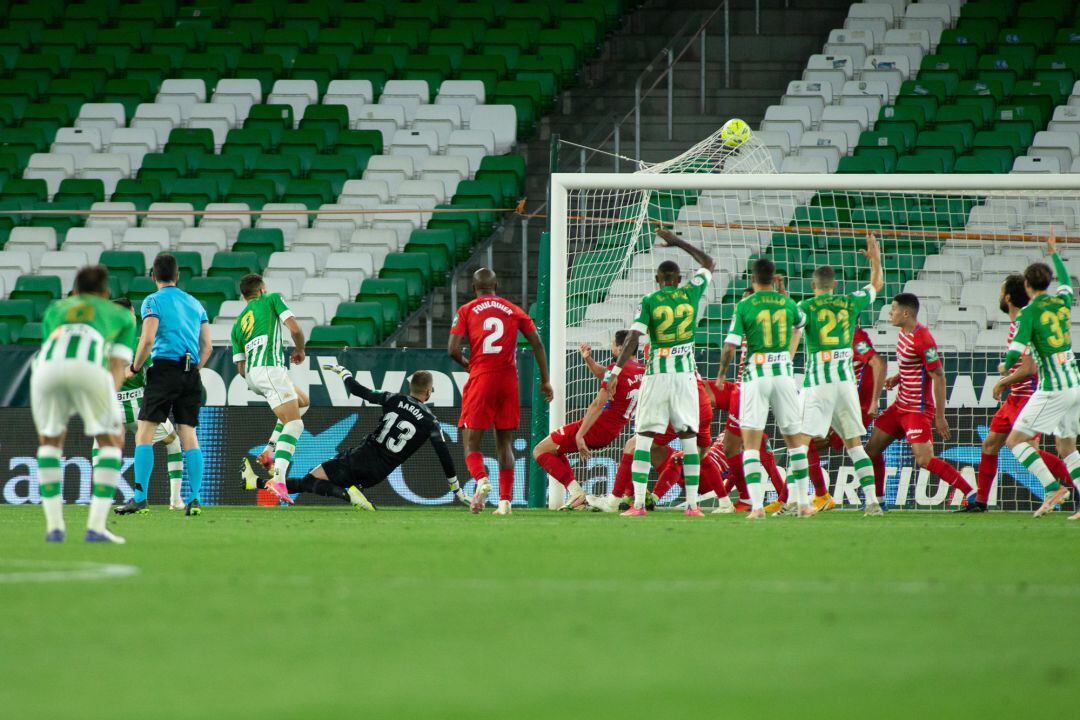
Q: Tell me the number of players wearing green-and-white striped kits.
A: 7